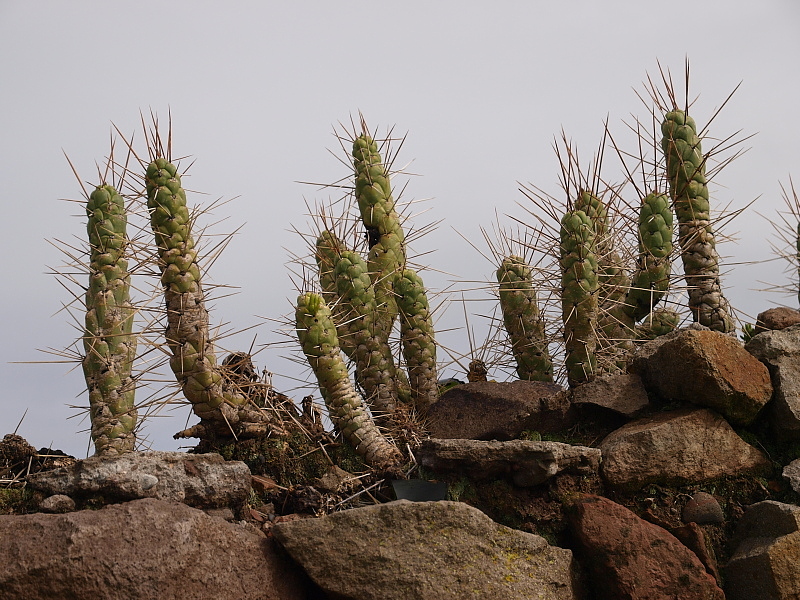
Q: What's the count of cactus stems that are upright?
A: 12